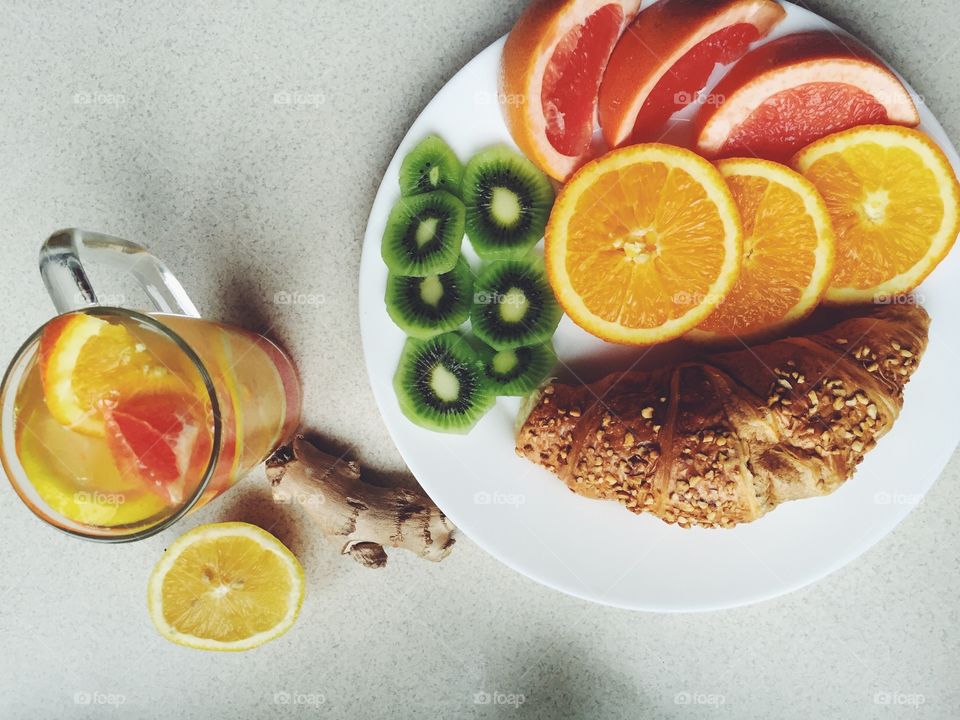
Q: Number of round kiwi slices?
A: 7